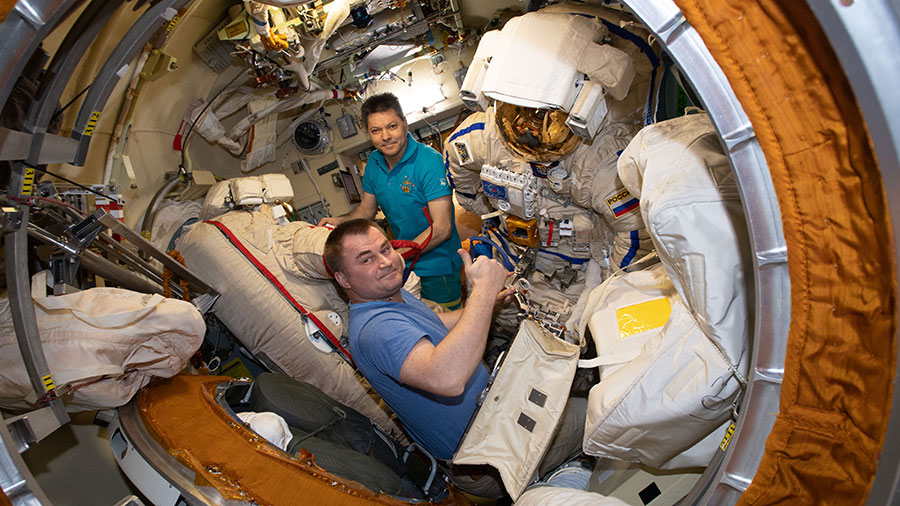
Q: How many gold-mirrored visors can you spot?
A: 2